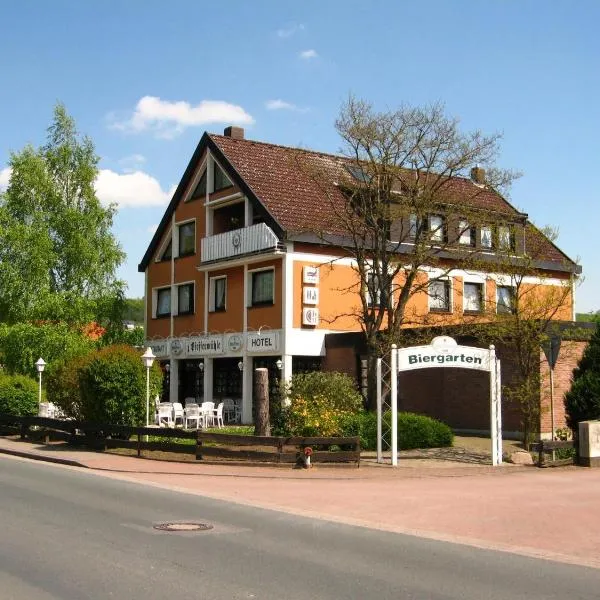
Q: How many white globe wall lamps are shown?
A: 4